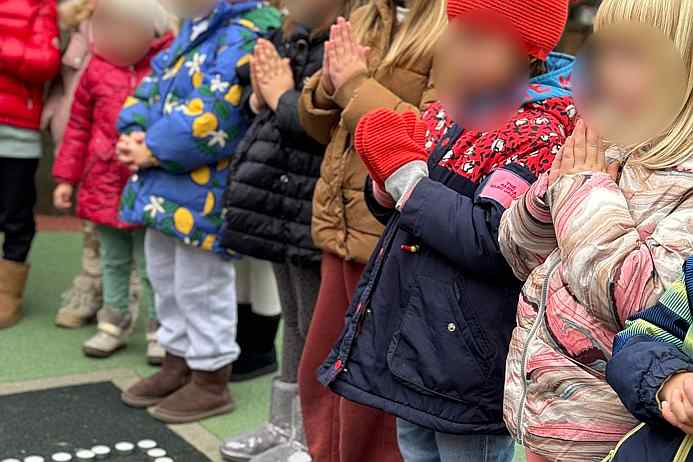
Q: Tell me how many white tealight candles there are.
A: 9